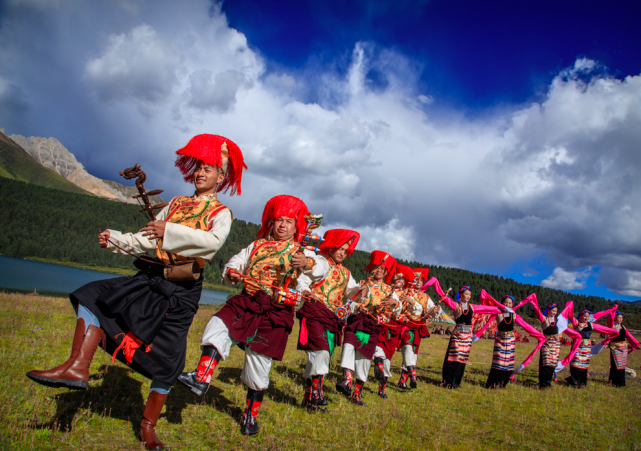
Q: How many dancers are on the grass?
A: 11